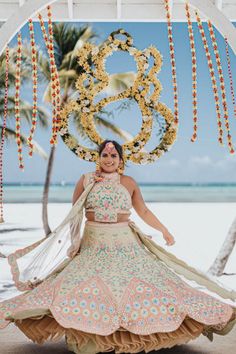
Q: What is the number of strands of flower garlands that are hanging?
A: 10